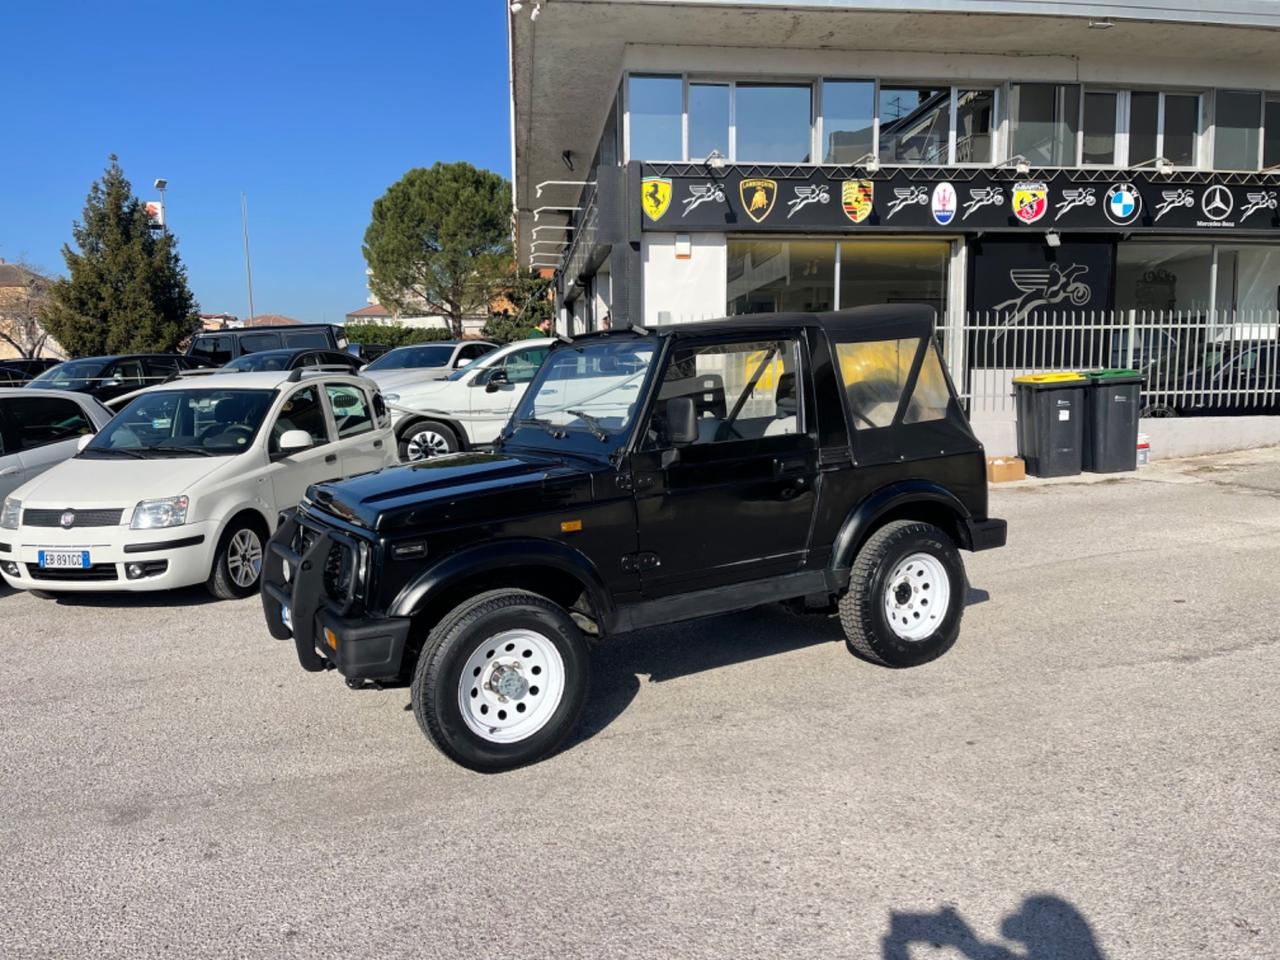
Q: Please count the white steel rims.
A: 2